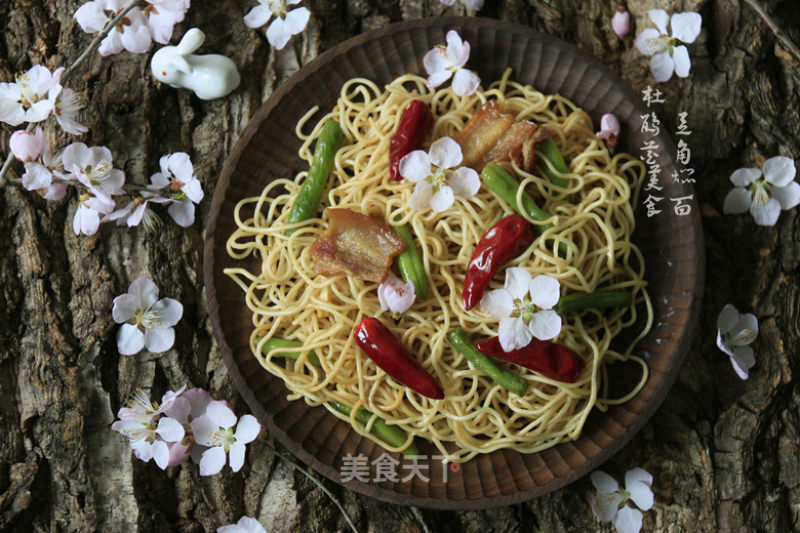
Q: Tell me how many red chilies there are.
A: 4